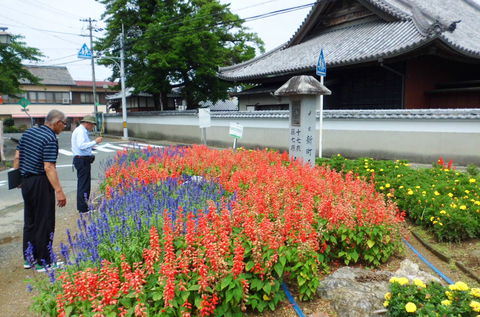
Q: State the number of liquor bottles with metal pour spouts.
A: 0